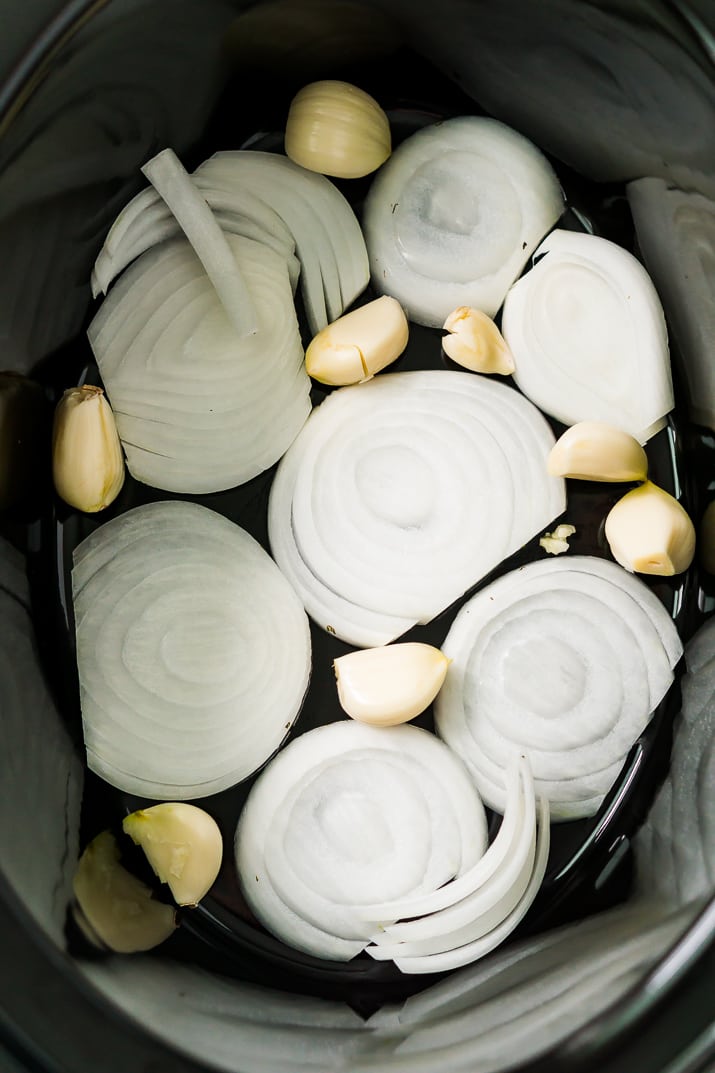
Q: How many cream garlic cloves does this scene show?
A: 8